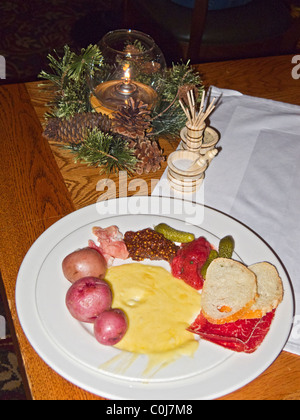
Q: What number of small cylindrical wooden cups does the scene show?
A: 3